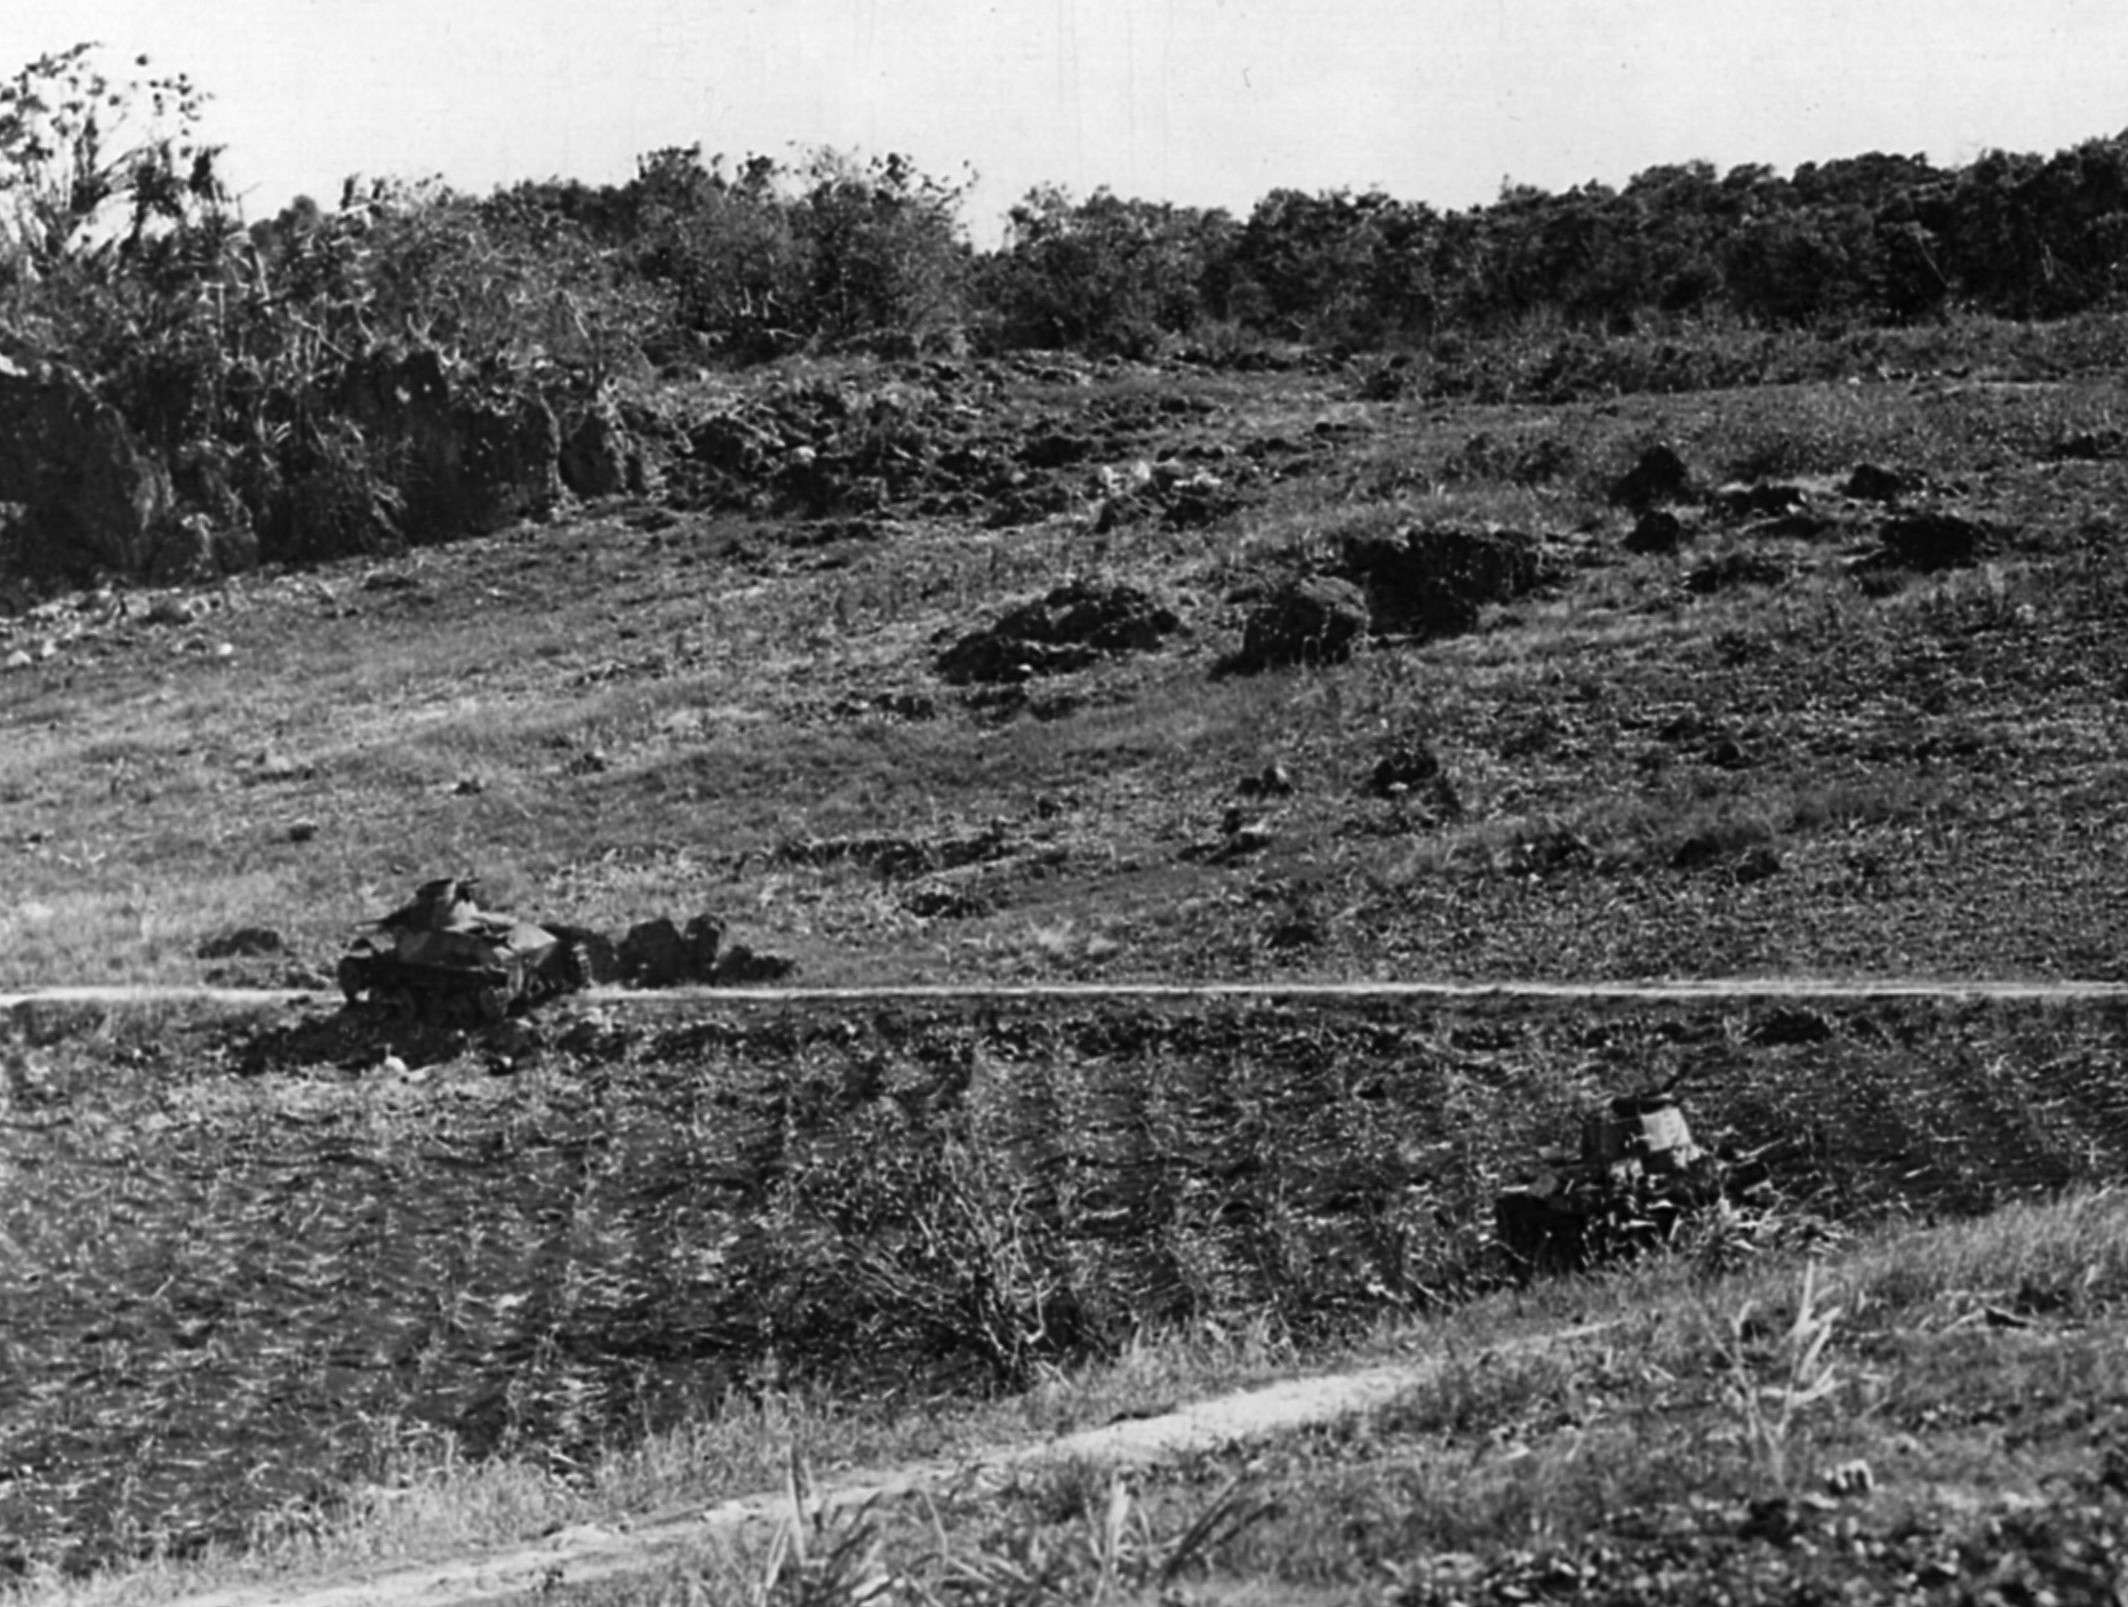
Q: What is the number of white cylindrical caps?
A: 0